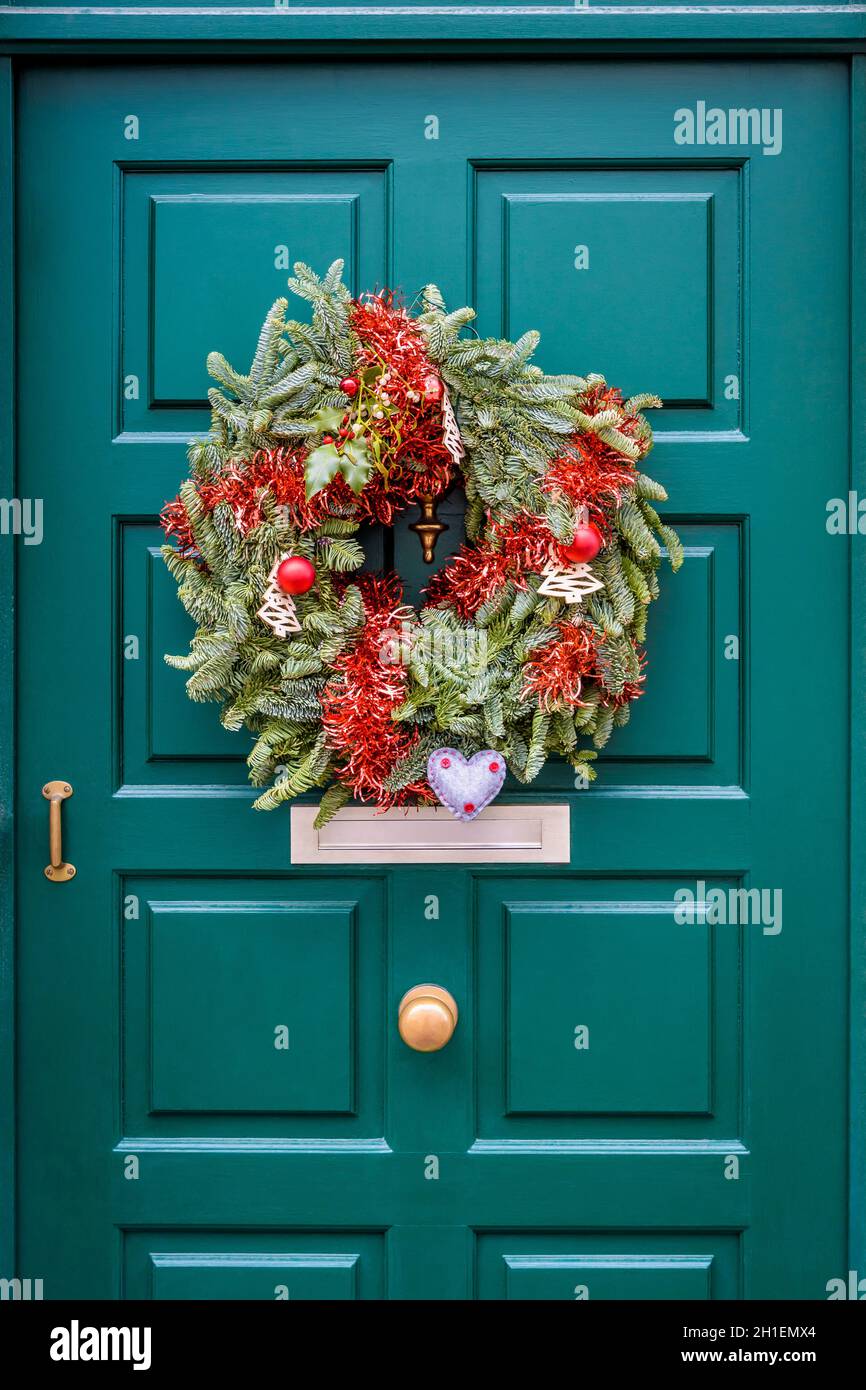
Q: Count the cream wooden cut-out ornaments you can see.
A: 3